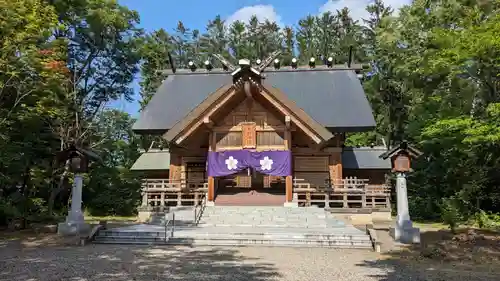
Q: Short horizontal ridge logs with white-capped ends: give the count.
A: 7